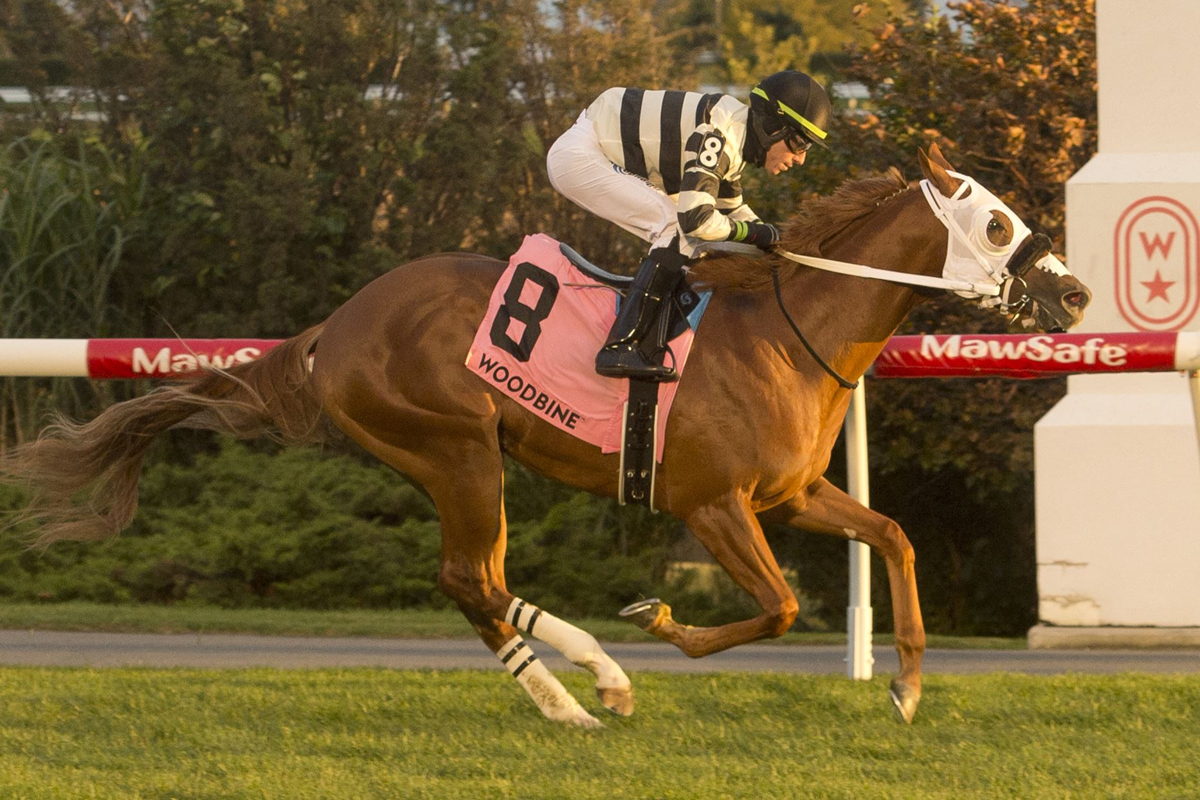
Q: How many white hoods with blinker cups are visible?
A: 1